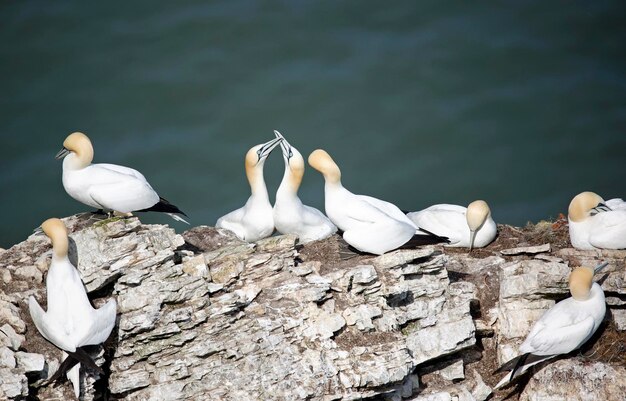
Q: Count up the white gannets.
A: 8